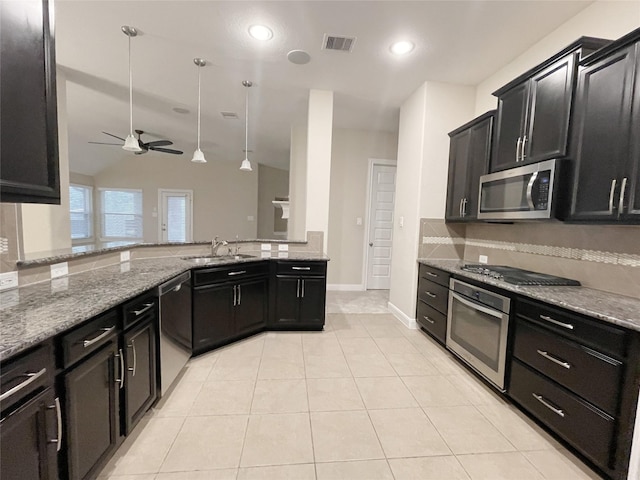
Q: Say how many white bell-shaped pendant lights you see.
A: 3